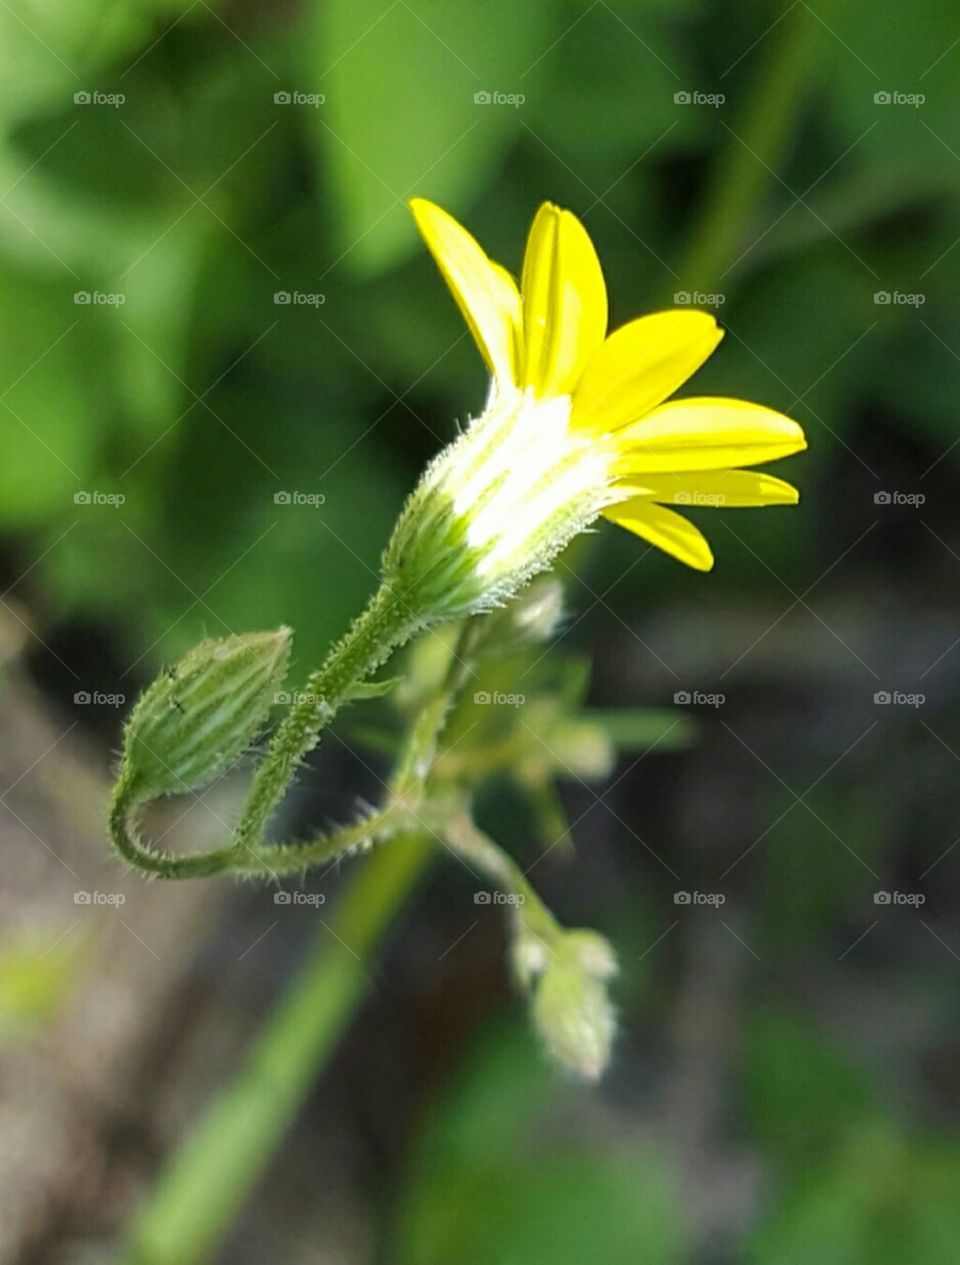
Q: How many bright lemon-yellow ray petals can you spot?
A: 7